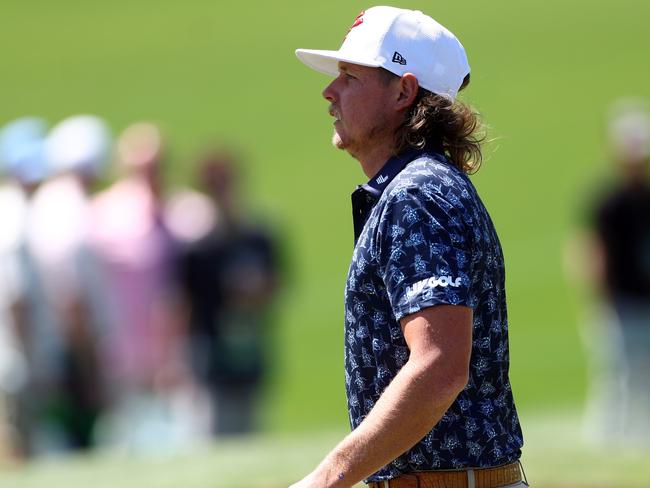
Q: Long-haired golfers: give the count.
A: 1